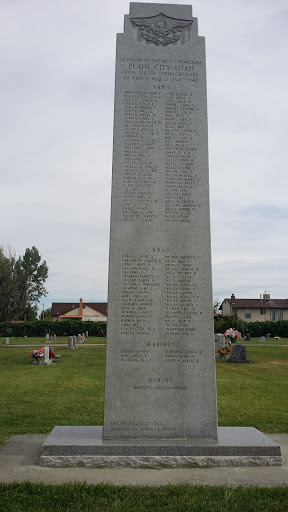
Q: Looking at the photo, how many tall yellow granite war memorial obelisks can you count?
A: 0